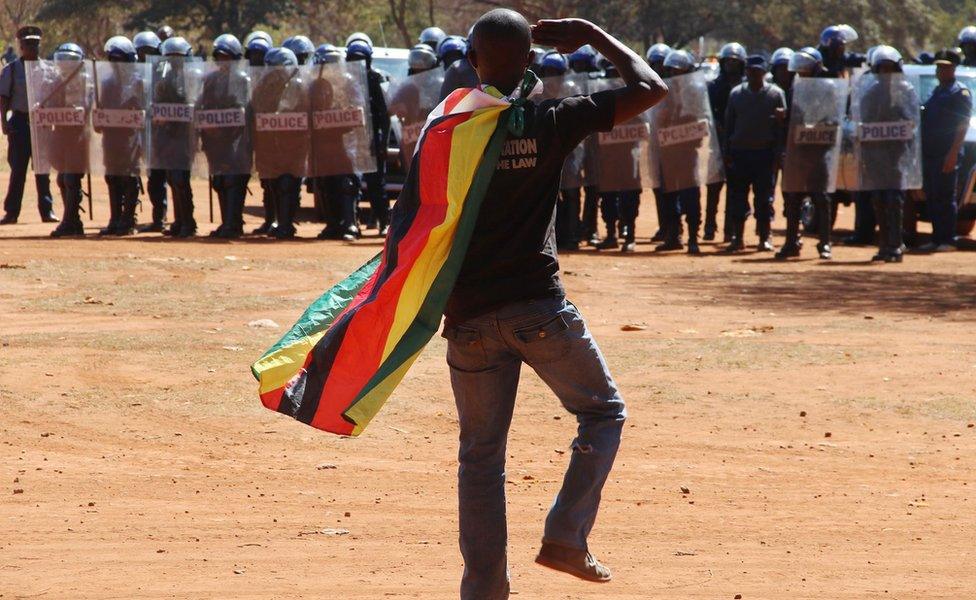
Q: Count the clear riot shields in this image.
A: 12